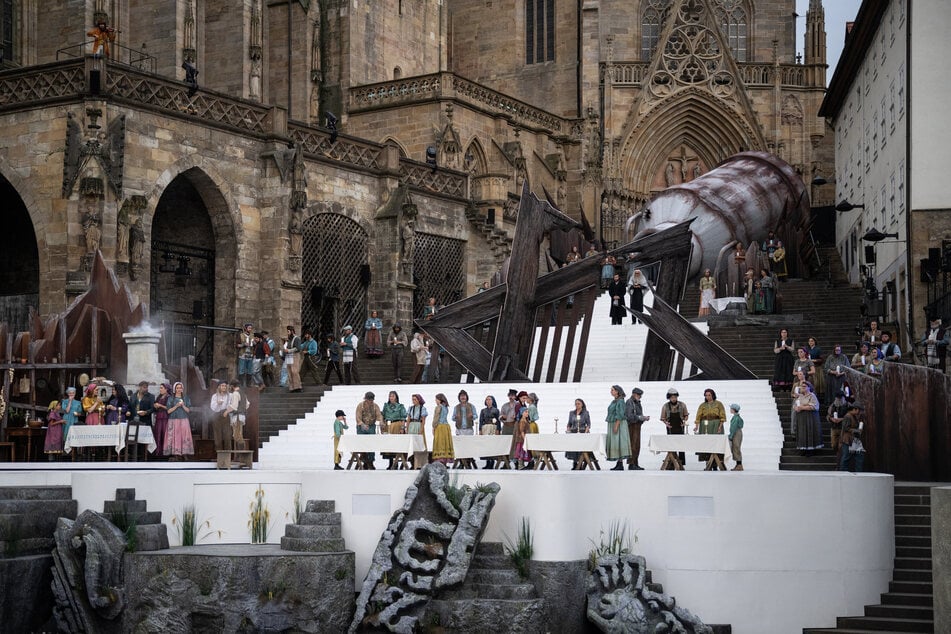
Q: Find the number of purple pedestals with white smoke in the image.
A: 0